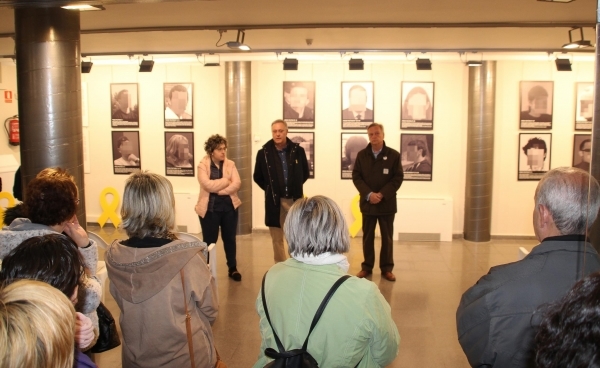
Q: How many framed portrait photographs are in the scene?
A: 14